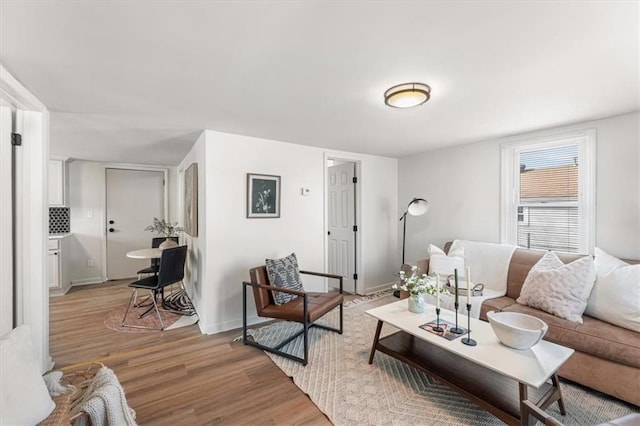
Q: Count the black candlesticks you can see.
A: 3